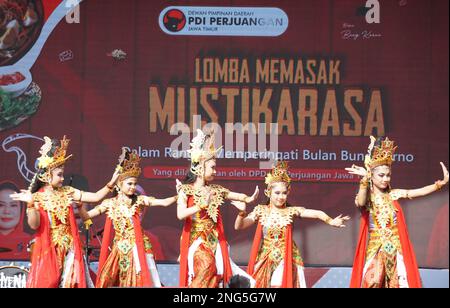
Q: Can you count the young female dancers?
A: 5